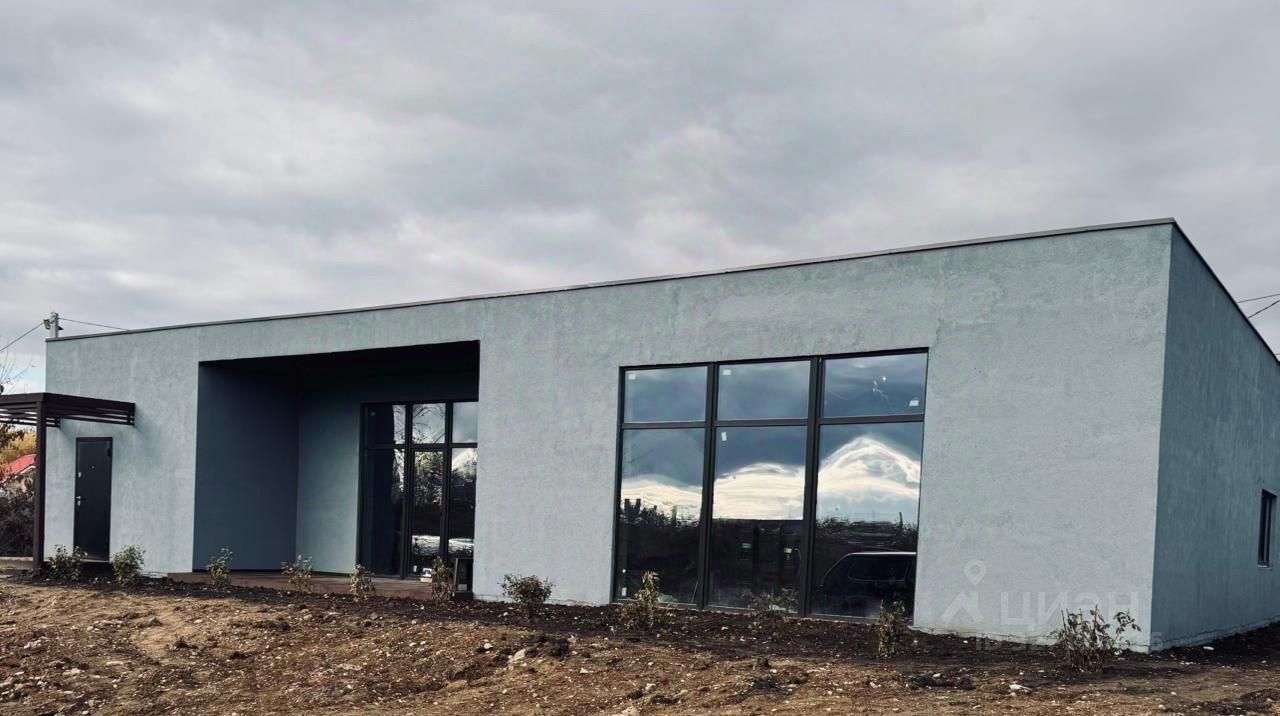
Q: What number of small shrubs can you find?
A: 11